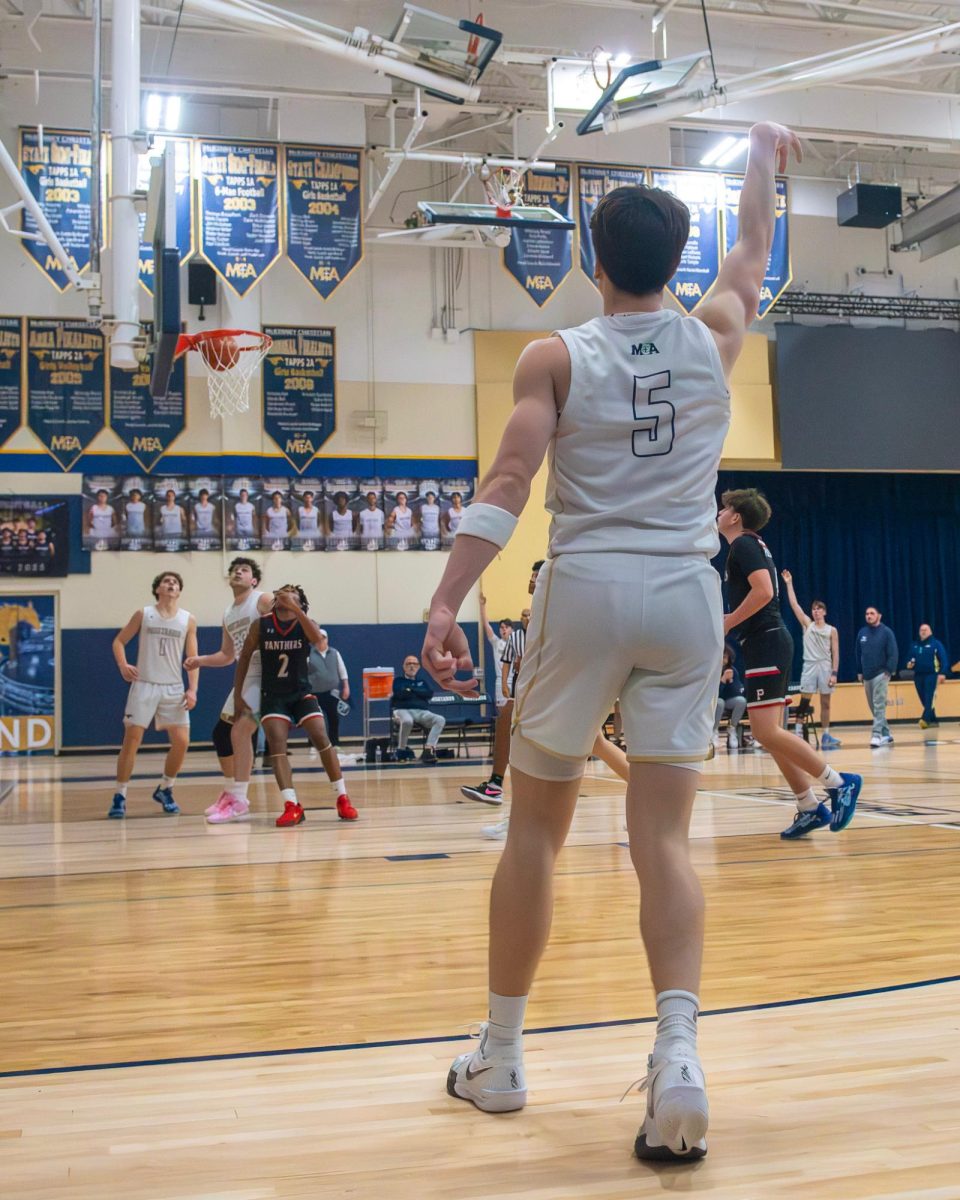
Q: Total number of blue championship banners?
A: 12